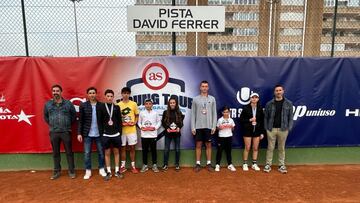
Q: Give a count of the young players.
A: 7